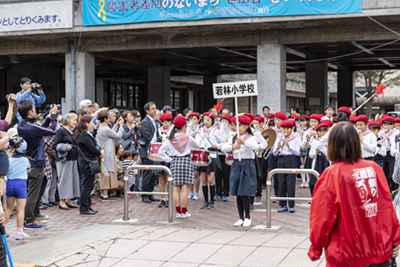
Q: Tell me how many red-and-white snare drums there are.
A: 3